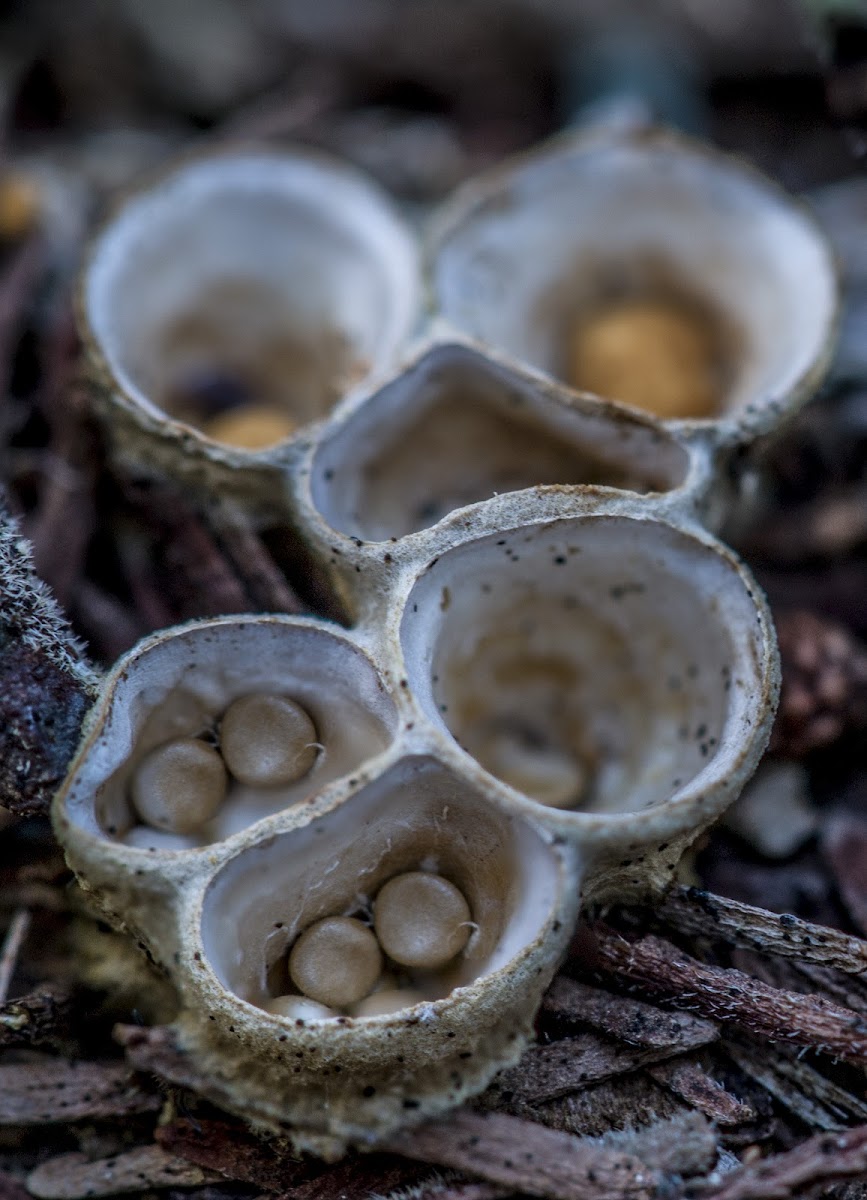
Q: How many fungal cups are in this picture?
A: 6